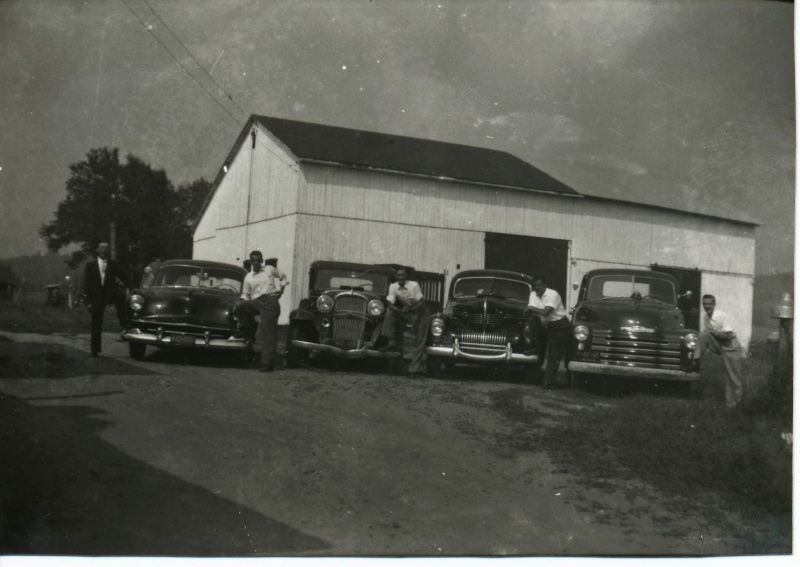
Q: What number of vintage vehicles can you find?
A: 4